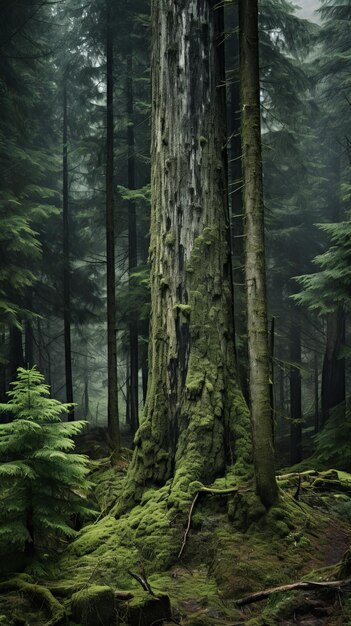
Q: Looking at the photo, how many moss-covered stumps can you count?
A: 2